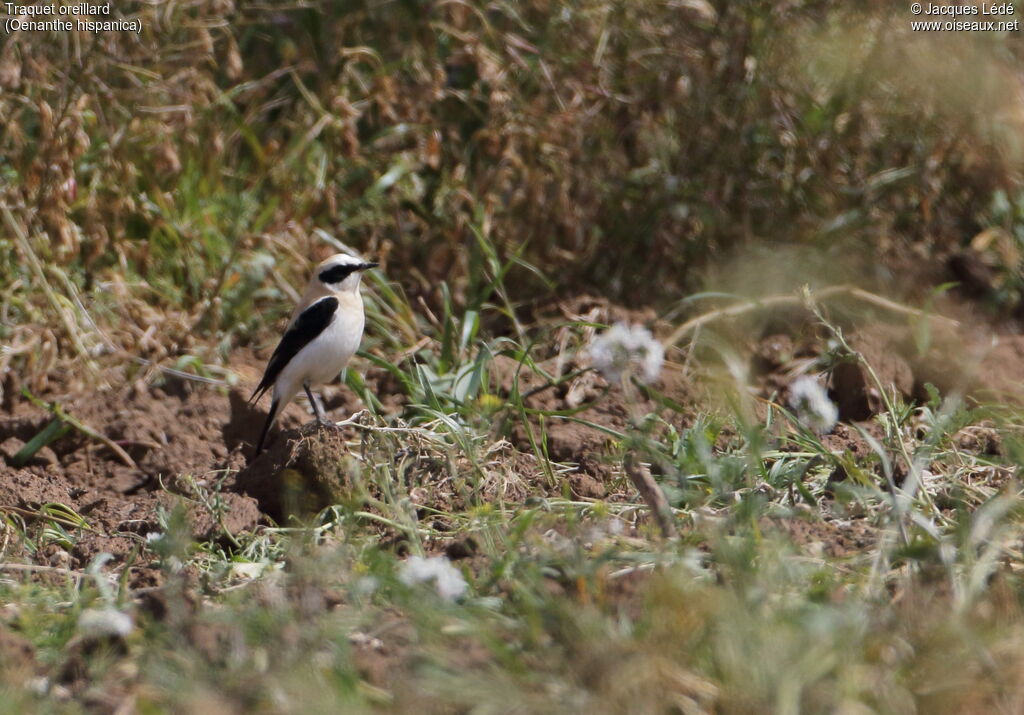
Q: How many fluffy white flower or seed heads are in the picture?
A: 4